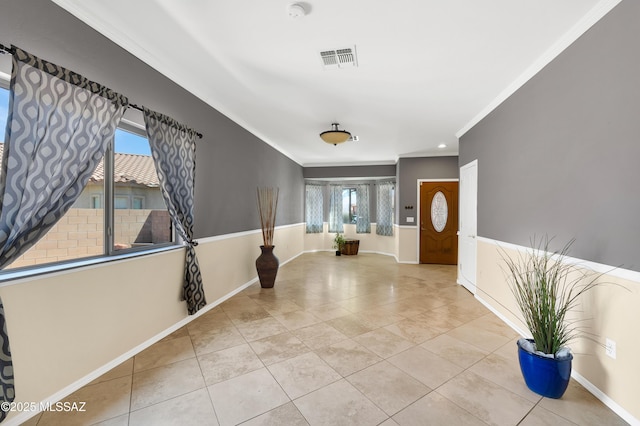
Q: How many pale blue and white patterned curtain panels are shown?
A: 4